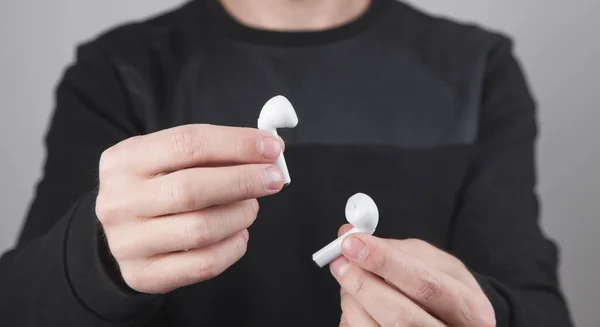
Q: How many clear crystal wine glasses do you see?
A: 0